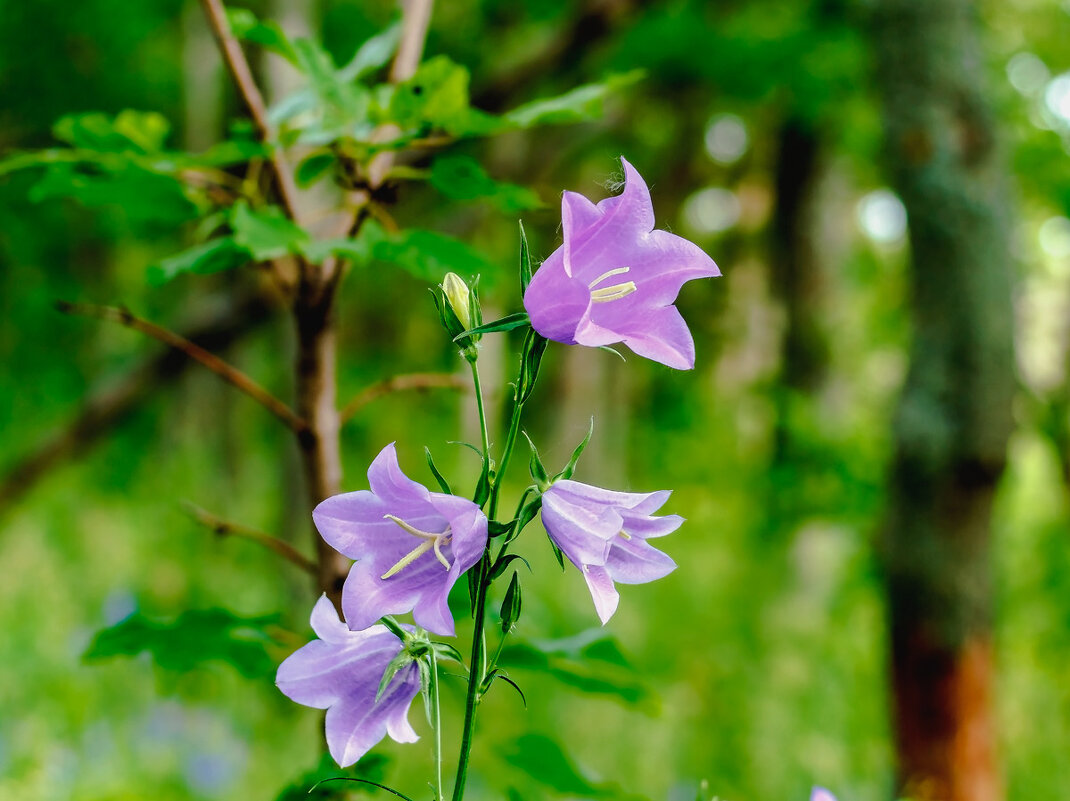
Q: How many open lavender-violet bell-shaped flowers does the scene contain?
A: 4